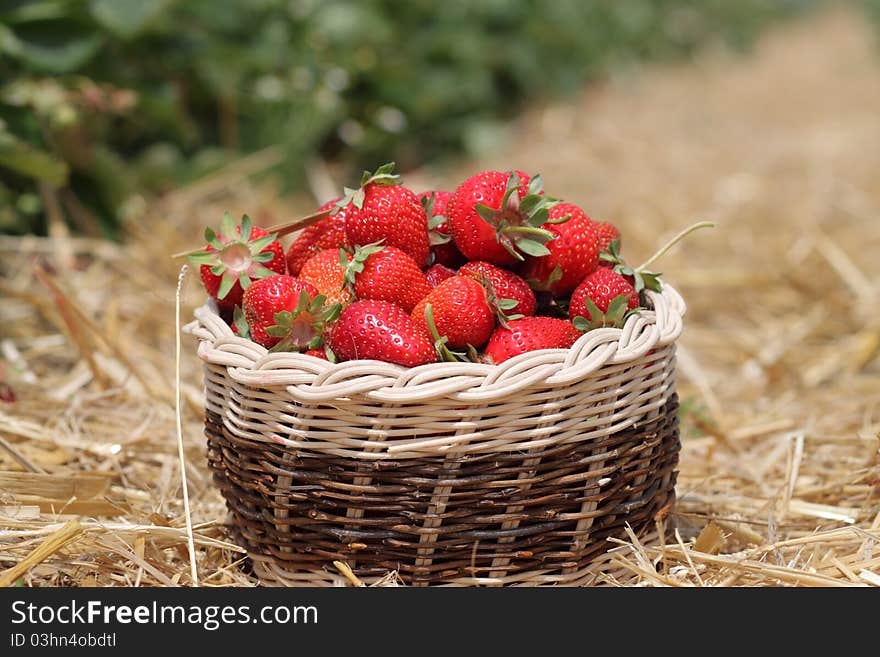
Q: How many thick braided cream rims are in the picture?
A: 1